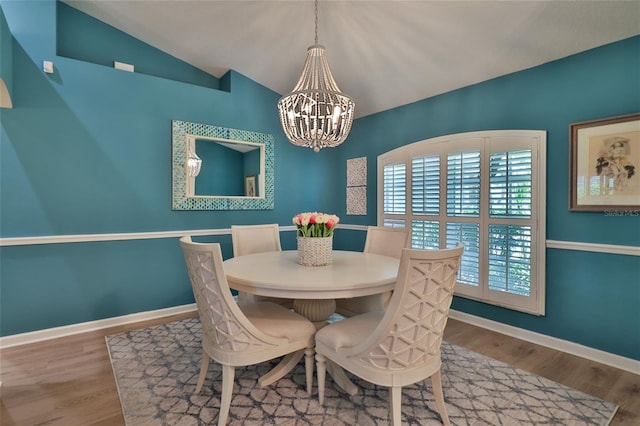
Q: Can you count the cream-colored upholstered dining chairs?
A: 4